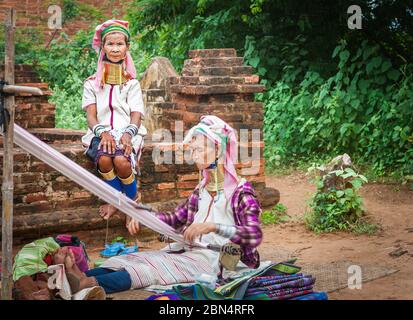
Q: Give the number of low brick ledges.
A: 1